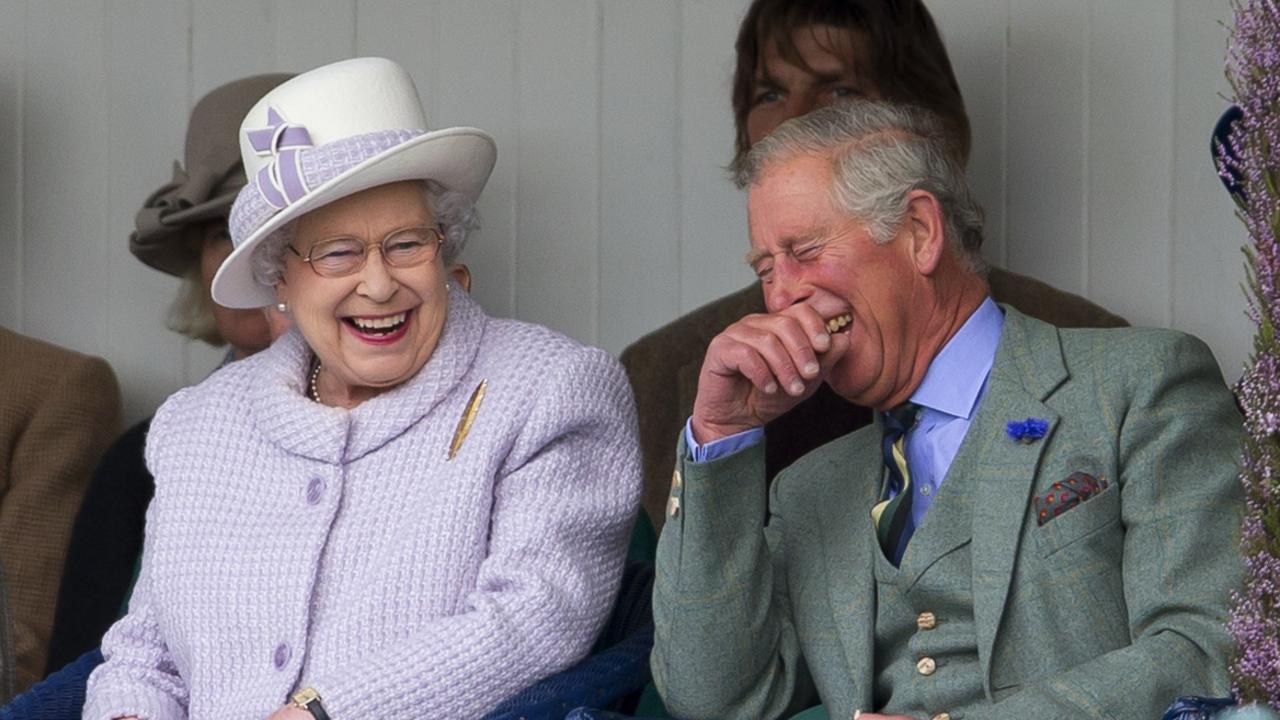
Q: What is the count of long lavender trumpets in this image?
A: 0